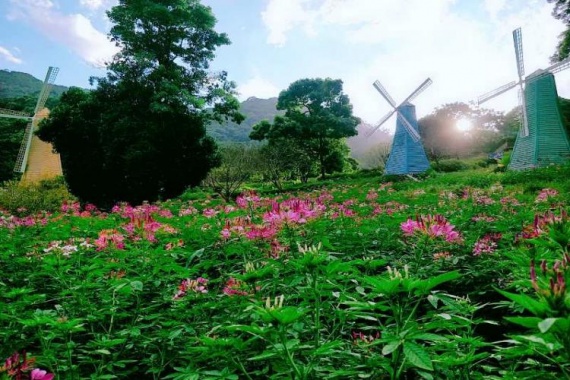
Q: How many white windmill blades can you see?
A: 11